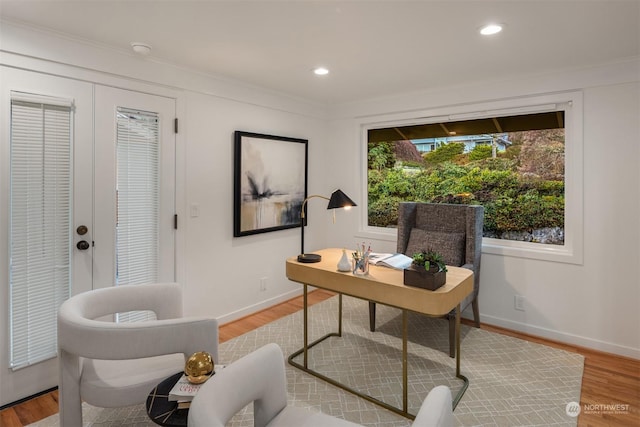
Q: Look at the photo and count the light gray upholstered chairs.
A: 2